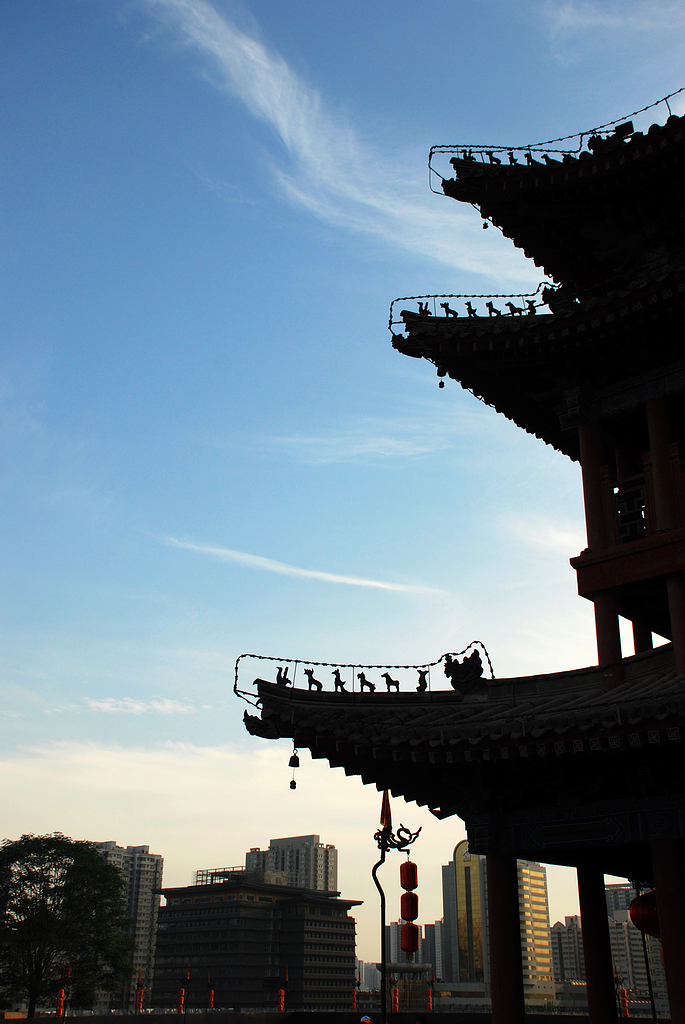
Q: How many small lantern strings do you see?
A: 9